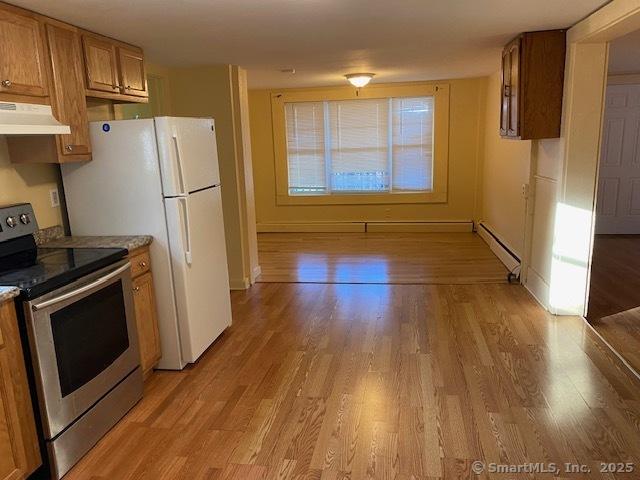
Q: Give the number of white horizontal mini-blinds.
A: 3